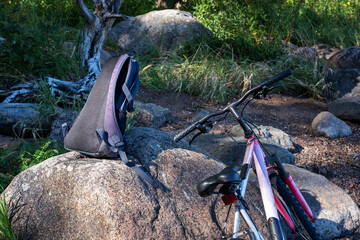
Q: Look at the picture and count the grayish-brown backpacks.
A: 1